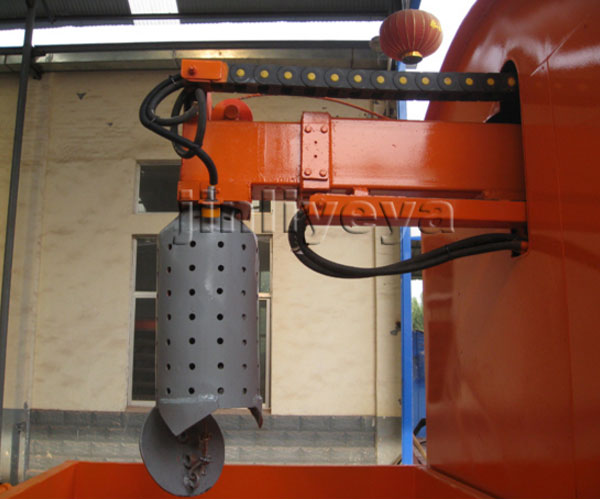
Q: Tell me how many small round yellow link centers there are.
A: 13